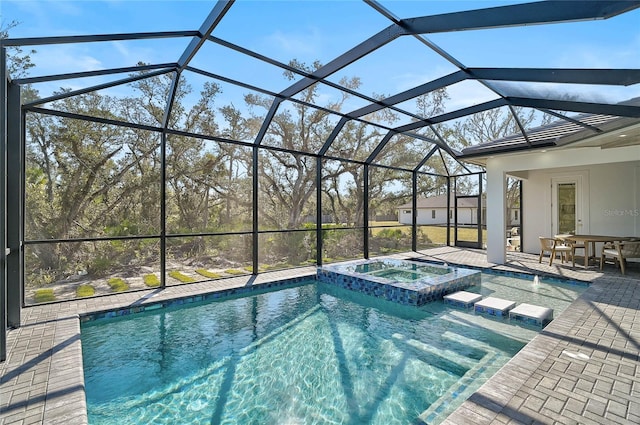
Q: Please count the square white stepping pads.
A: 3